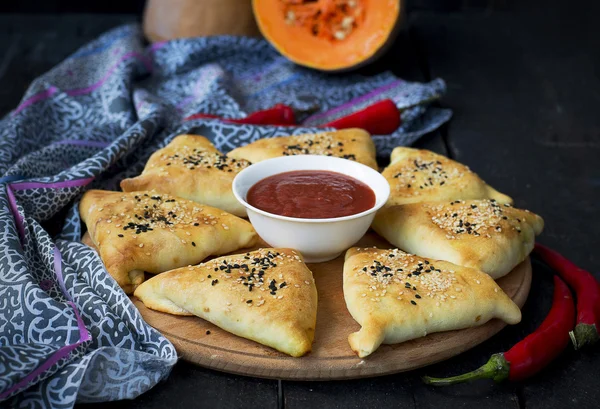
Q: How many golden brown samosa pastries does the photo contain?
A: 7